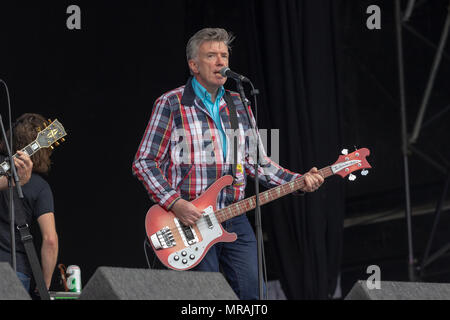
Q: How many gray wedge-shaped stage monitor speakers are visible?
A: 3